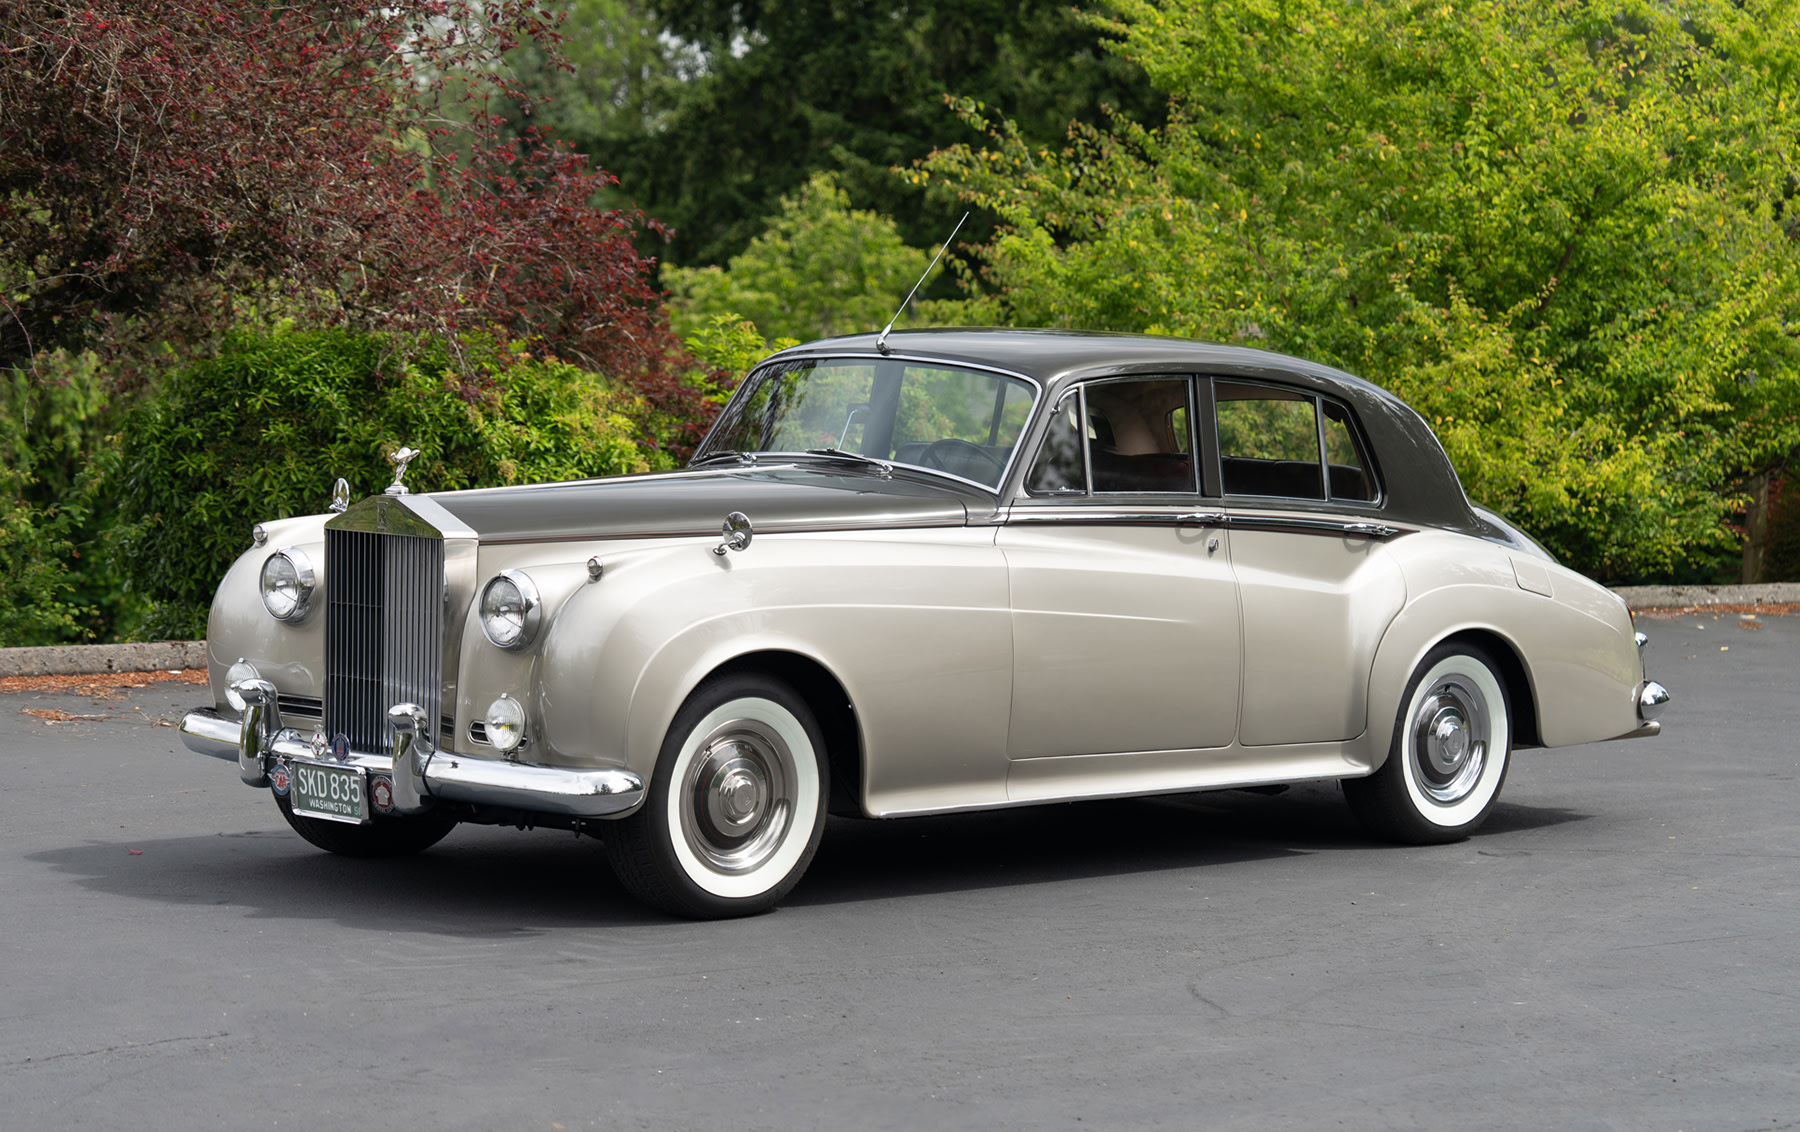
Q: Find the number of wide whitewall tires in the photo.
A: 2